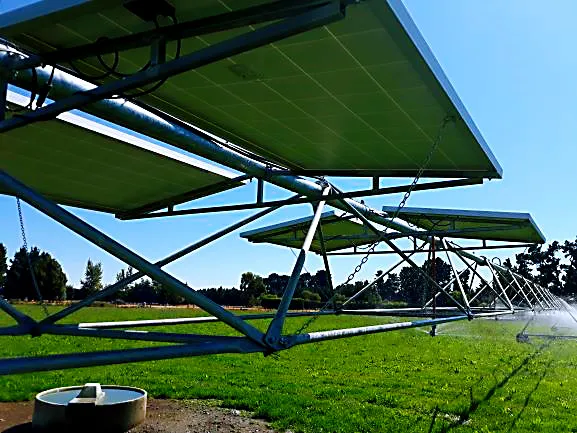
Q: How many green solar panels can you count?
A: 4